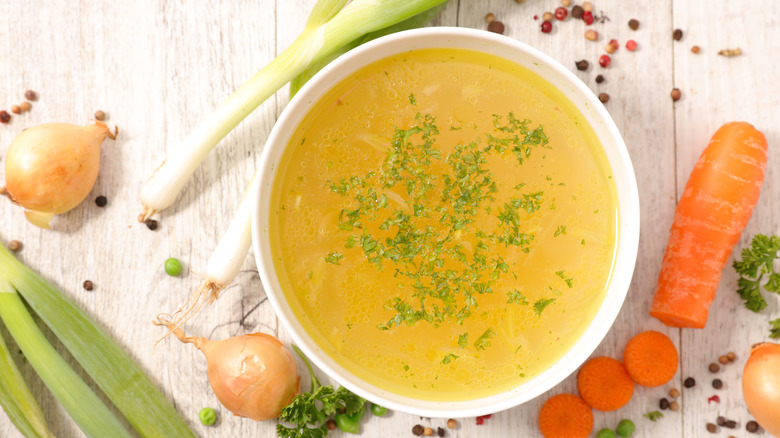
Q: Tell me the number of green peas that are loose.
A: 5